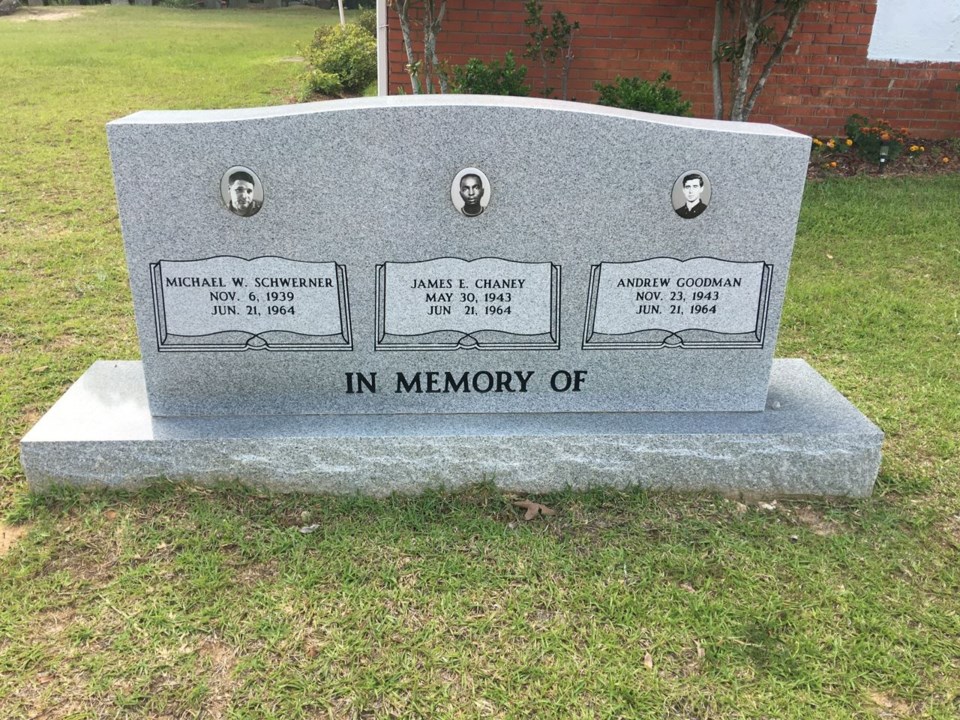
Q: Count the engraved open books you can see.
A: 3